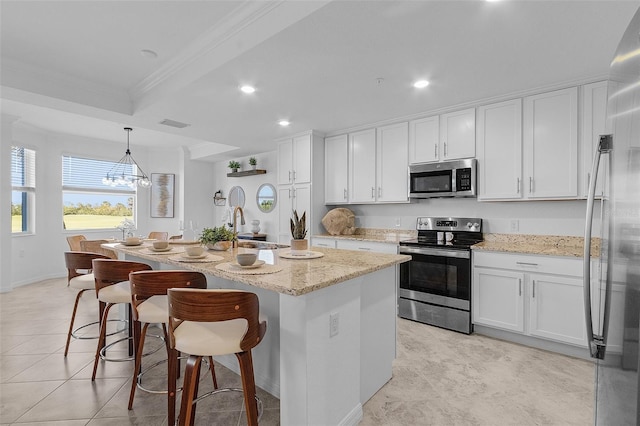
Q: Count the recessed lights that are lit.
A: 4